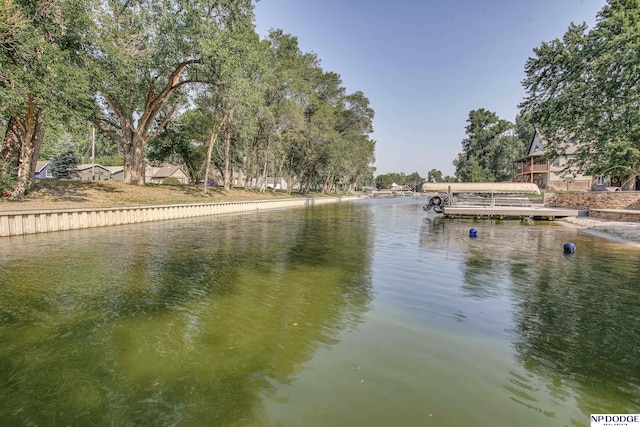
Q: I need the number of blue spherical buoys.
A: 2